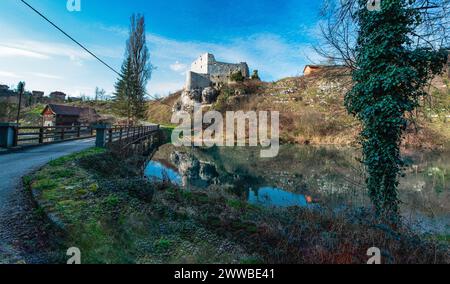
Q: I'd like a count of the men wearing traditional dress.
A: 0